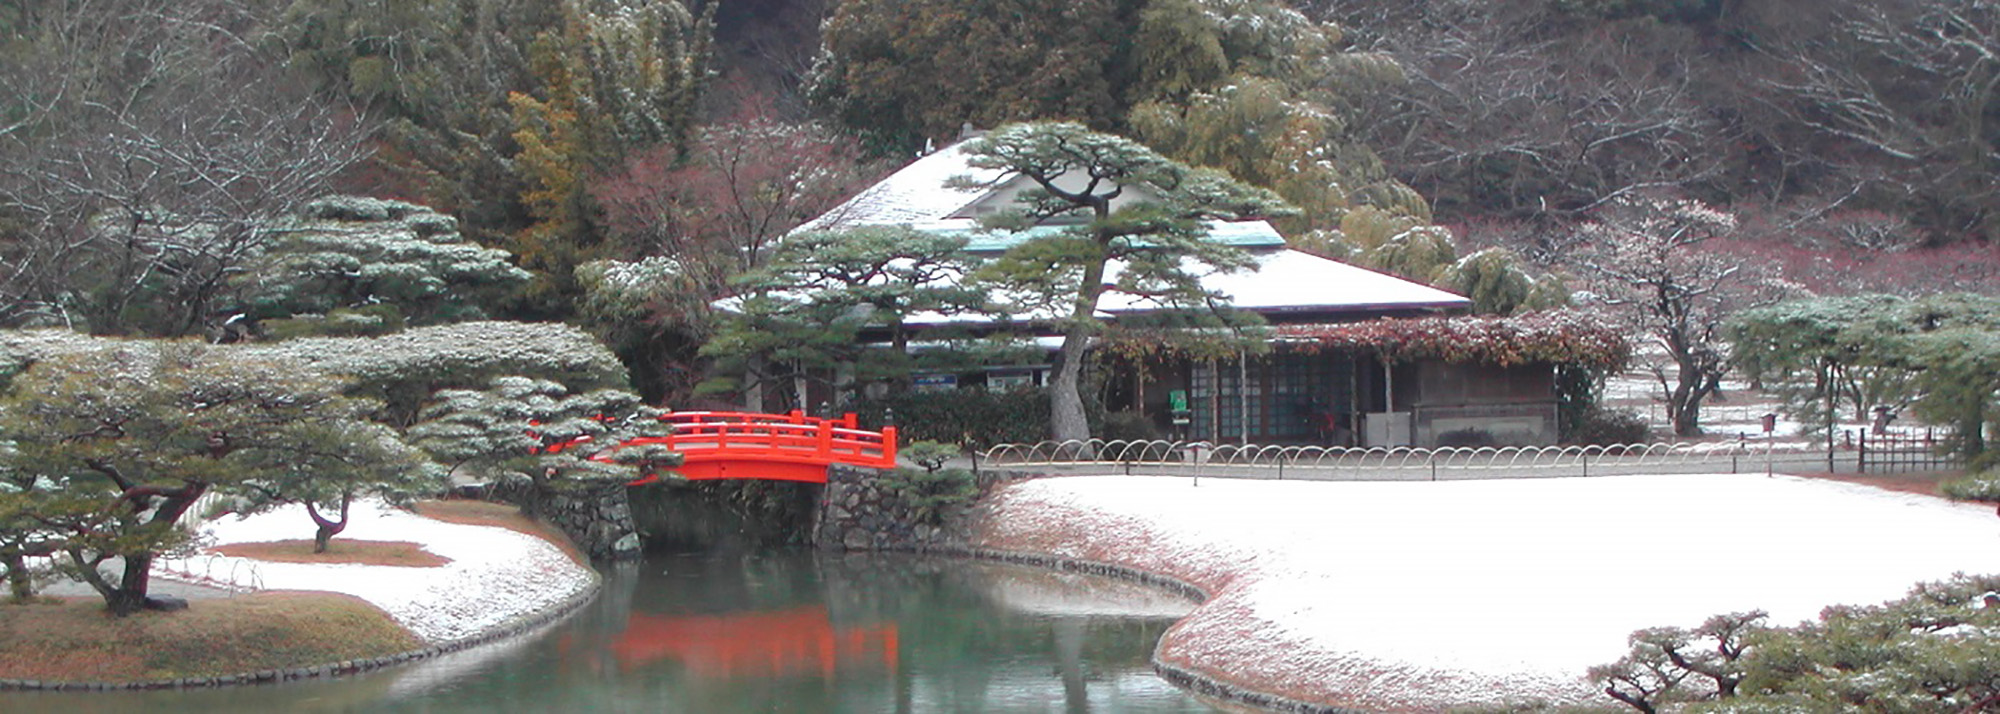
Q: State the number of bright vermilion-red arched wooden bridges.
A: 1